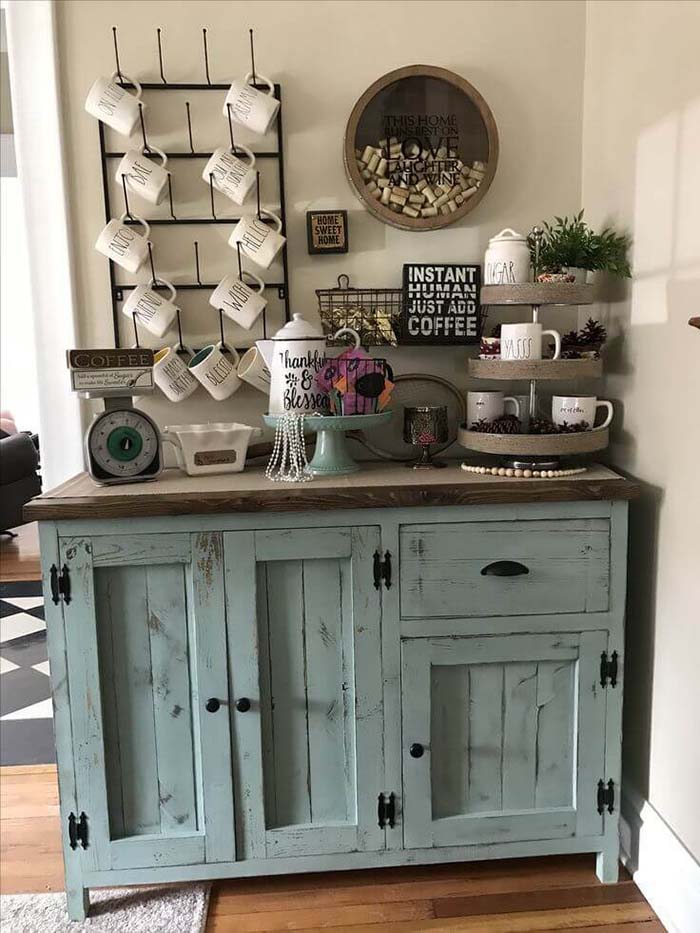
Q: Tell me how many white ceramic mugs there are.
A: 14